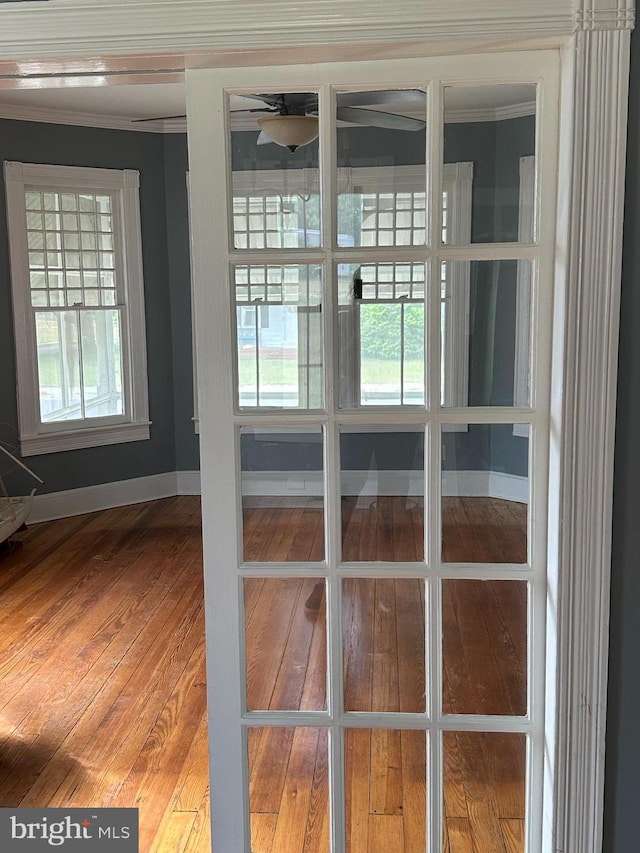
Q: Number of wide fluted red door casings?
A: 0